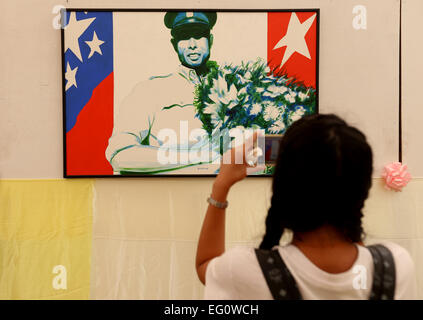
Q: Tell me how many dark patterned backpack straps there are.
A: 2